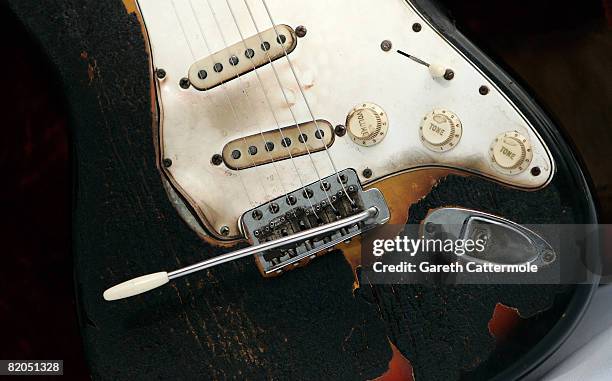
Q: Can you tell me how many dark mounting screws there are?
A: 13